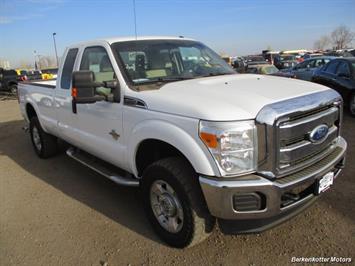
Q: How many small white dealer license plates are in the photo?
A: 1